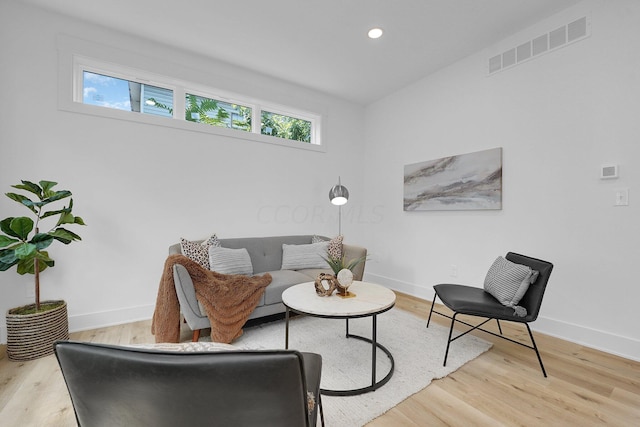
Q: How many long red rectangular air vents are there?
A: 0